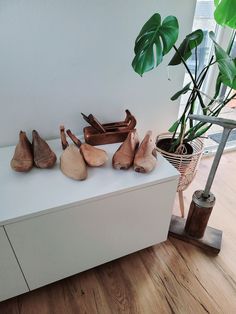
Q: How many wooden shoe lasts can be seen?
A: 6